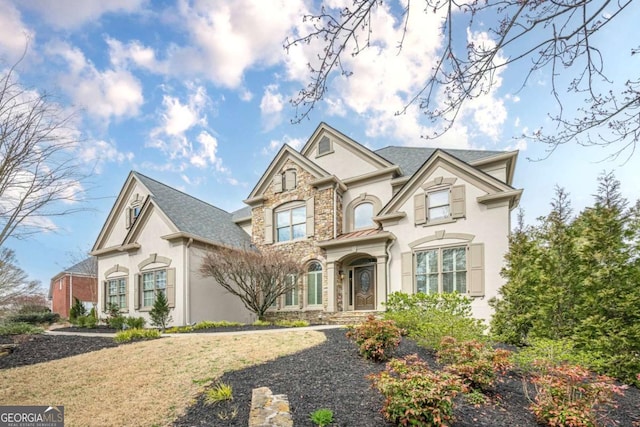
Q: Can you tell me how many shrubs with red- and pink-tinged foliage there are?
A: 4